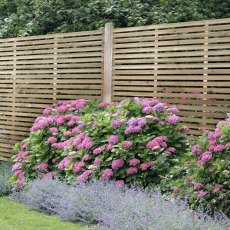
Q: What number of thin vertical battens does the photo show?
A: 4